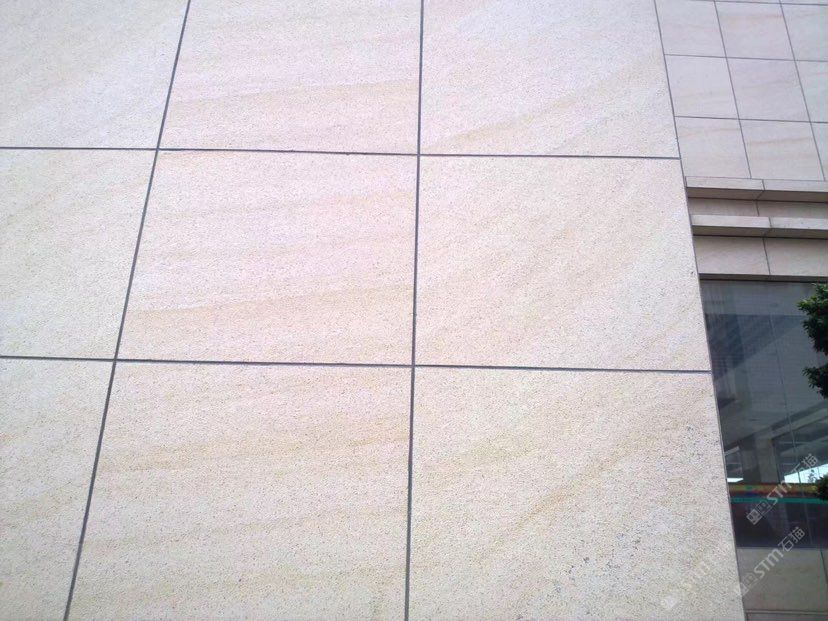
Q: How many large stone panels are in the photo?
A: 9